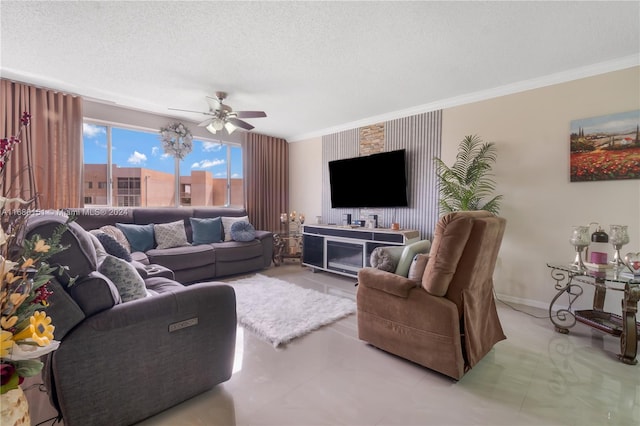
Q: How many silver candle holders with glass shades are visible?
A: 2